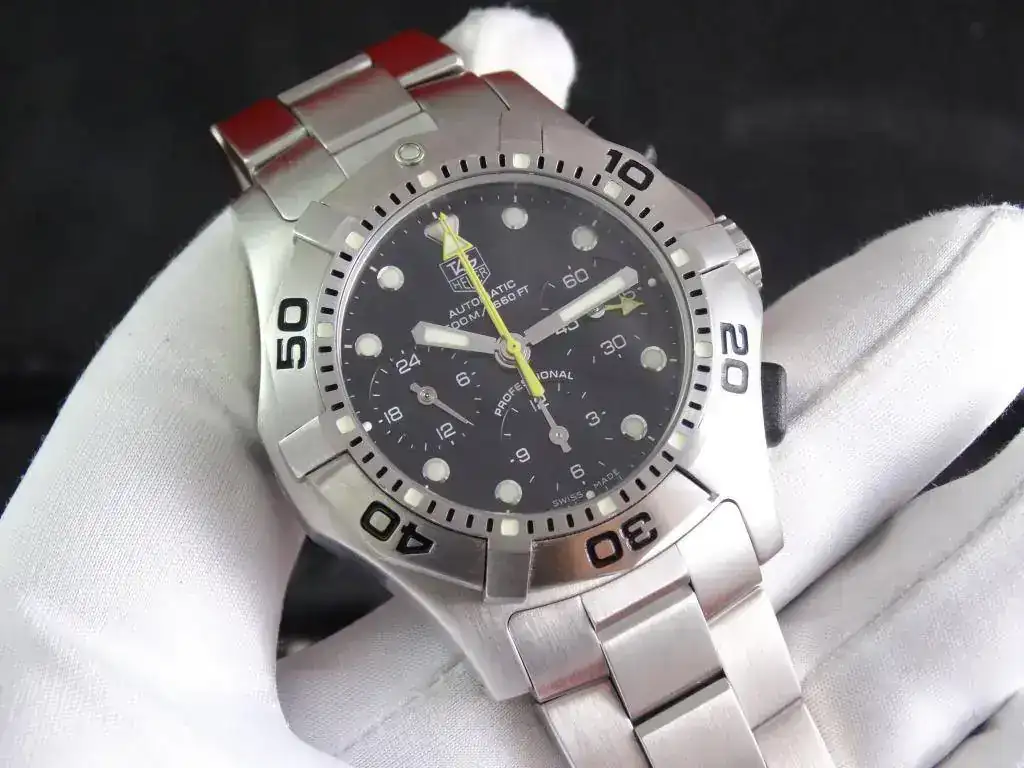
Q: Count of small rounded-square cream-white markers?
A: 12